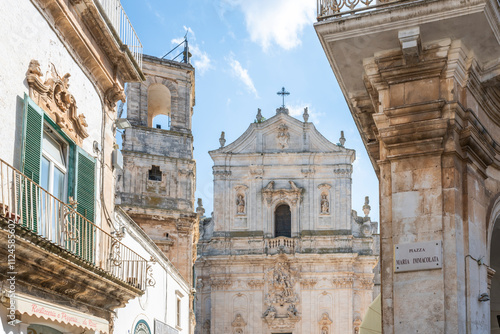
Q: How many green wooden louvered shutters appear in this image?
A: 2